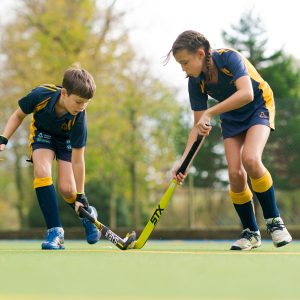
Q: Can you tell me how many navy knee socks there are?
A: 4